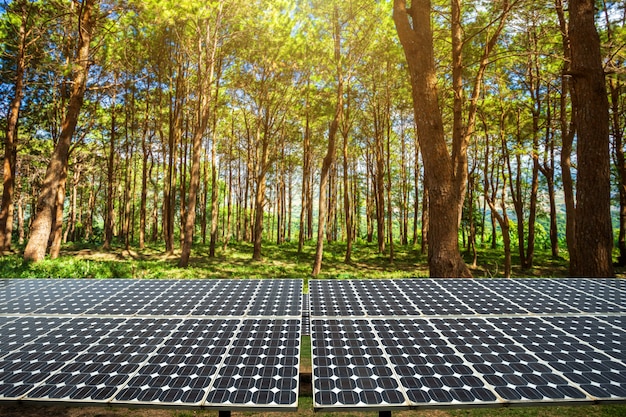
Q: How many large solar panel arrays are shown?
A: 2